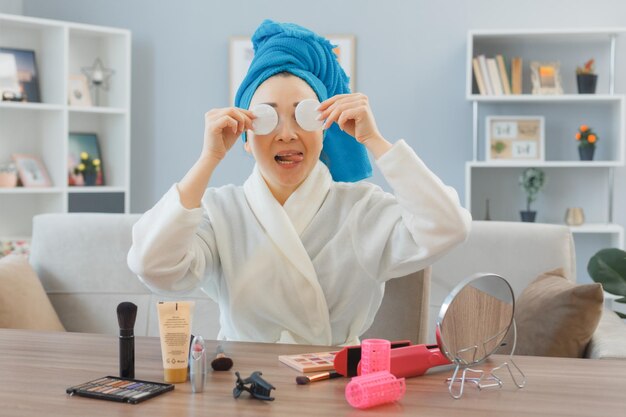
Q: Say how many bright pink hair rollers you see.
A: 2